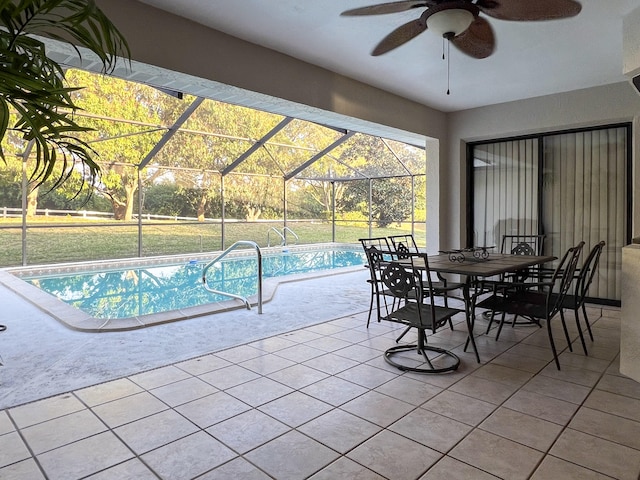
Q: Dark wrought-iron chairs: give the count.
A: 6